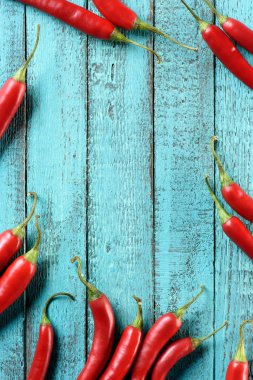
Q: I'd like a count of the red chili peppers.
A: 15